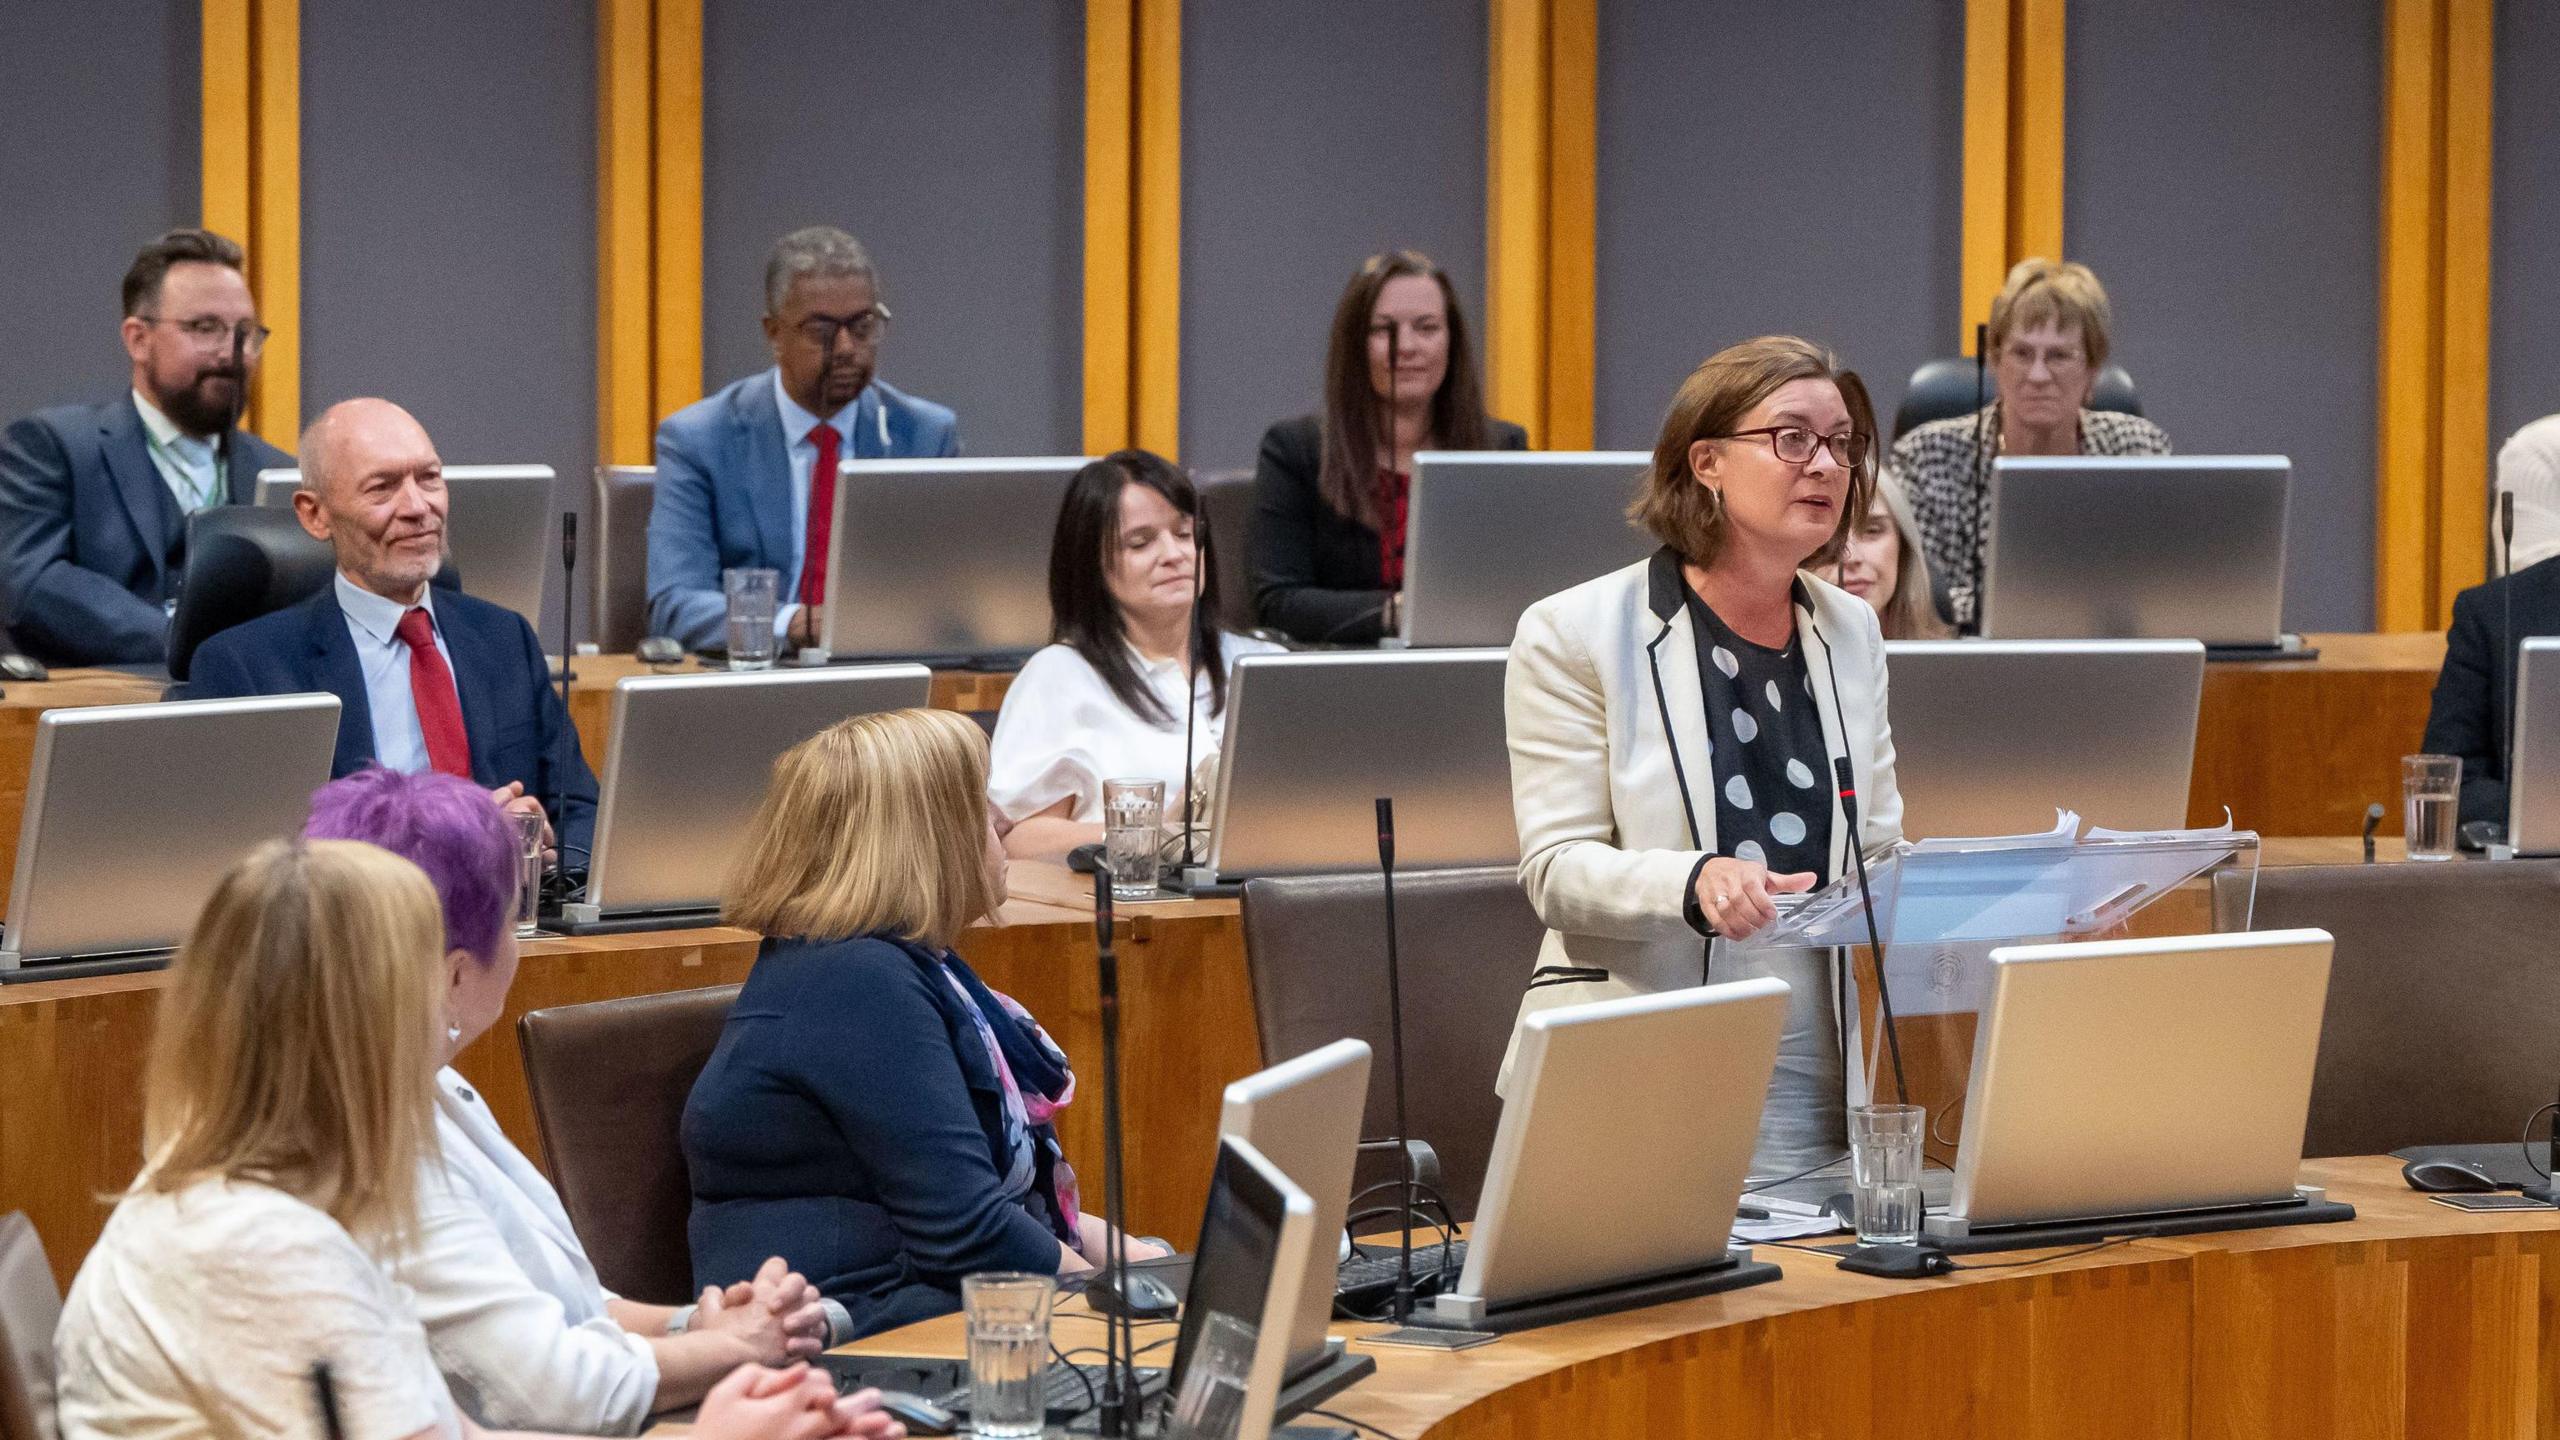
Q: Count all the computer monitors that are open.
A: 13